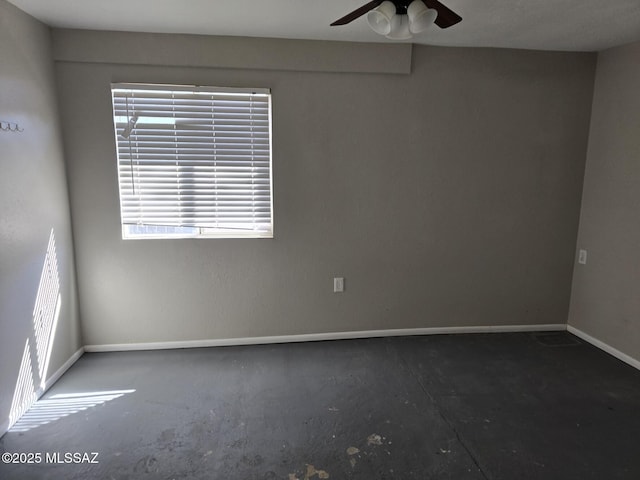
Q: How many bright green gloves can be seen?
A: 0